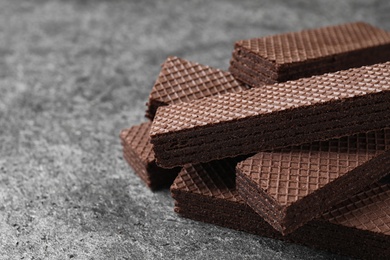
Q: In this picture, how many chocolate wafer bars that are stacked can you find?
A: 6